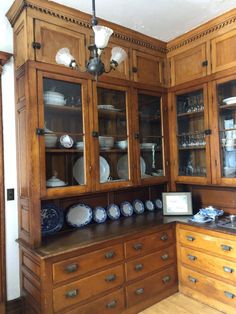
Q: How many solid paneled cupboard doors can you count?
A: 5